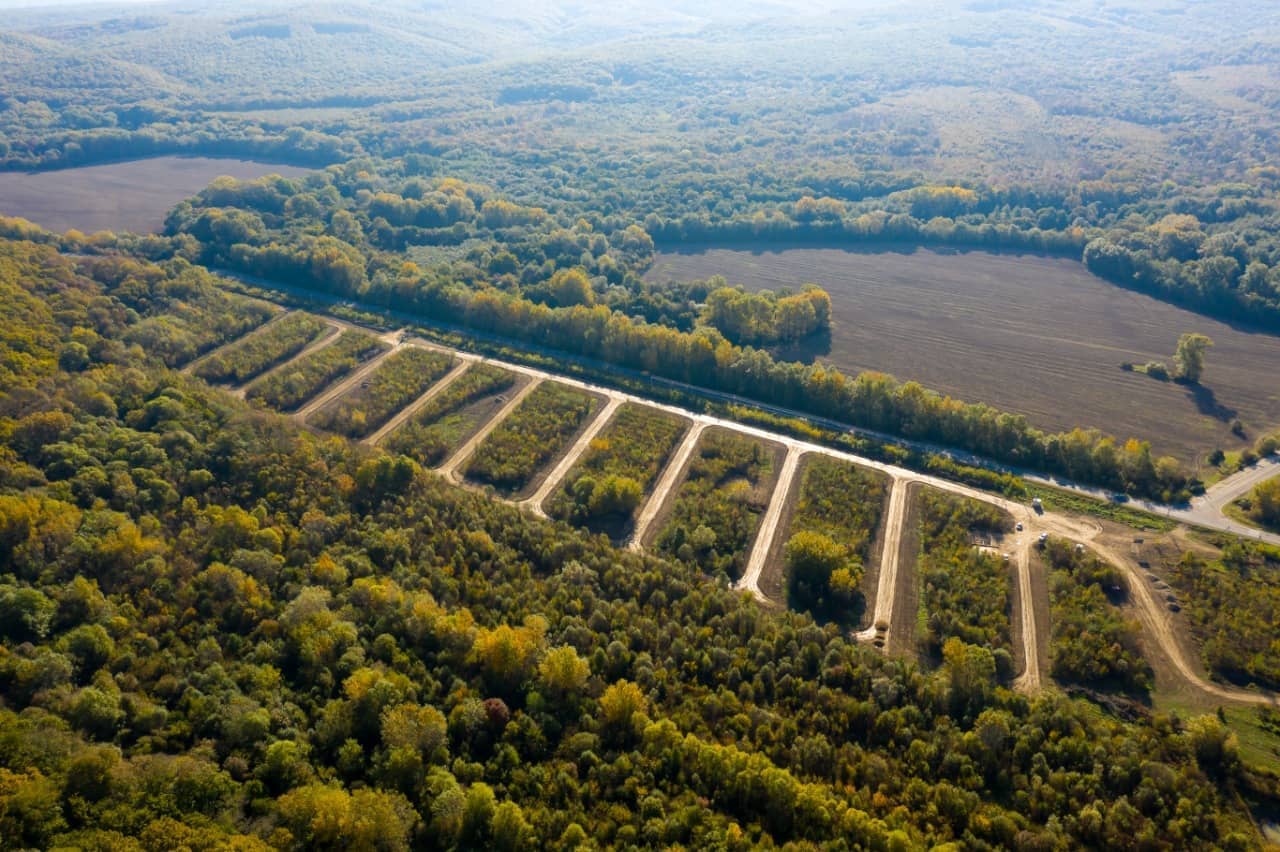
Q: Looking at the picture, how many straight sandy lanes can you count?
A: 10